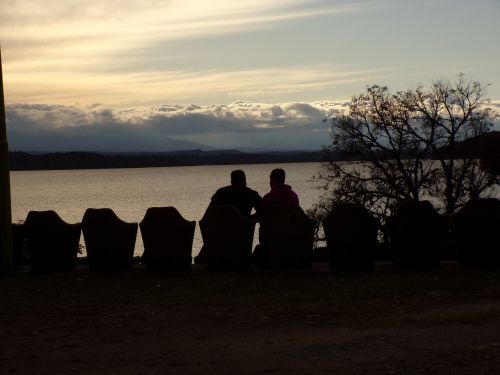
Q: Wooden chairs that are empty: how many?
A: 6